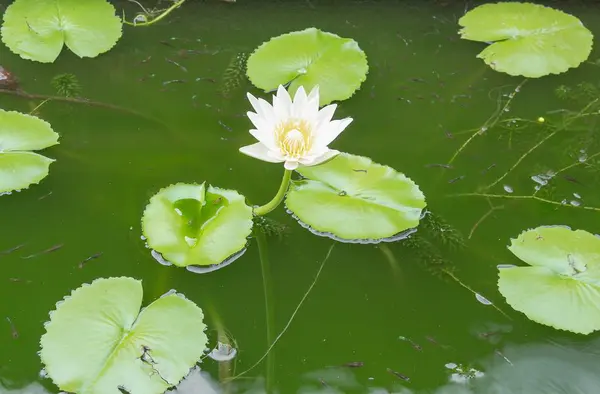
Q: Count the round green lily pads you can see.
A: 8